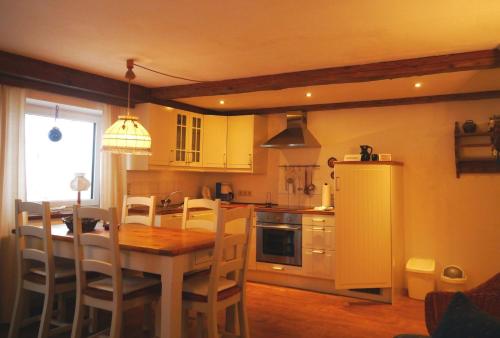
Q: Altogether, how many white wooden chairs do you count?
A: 5